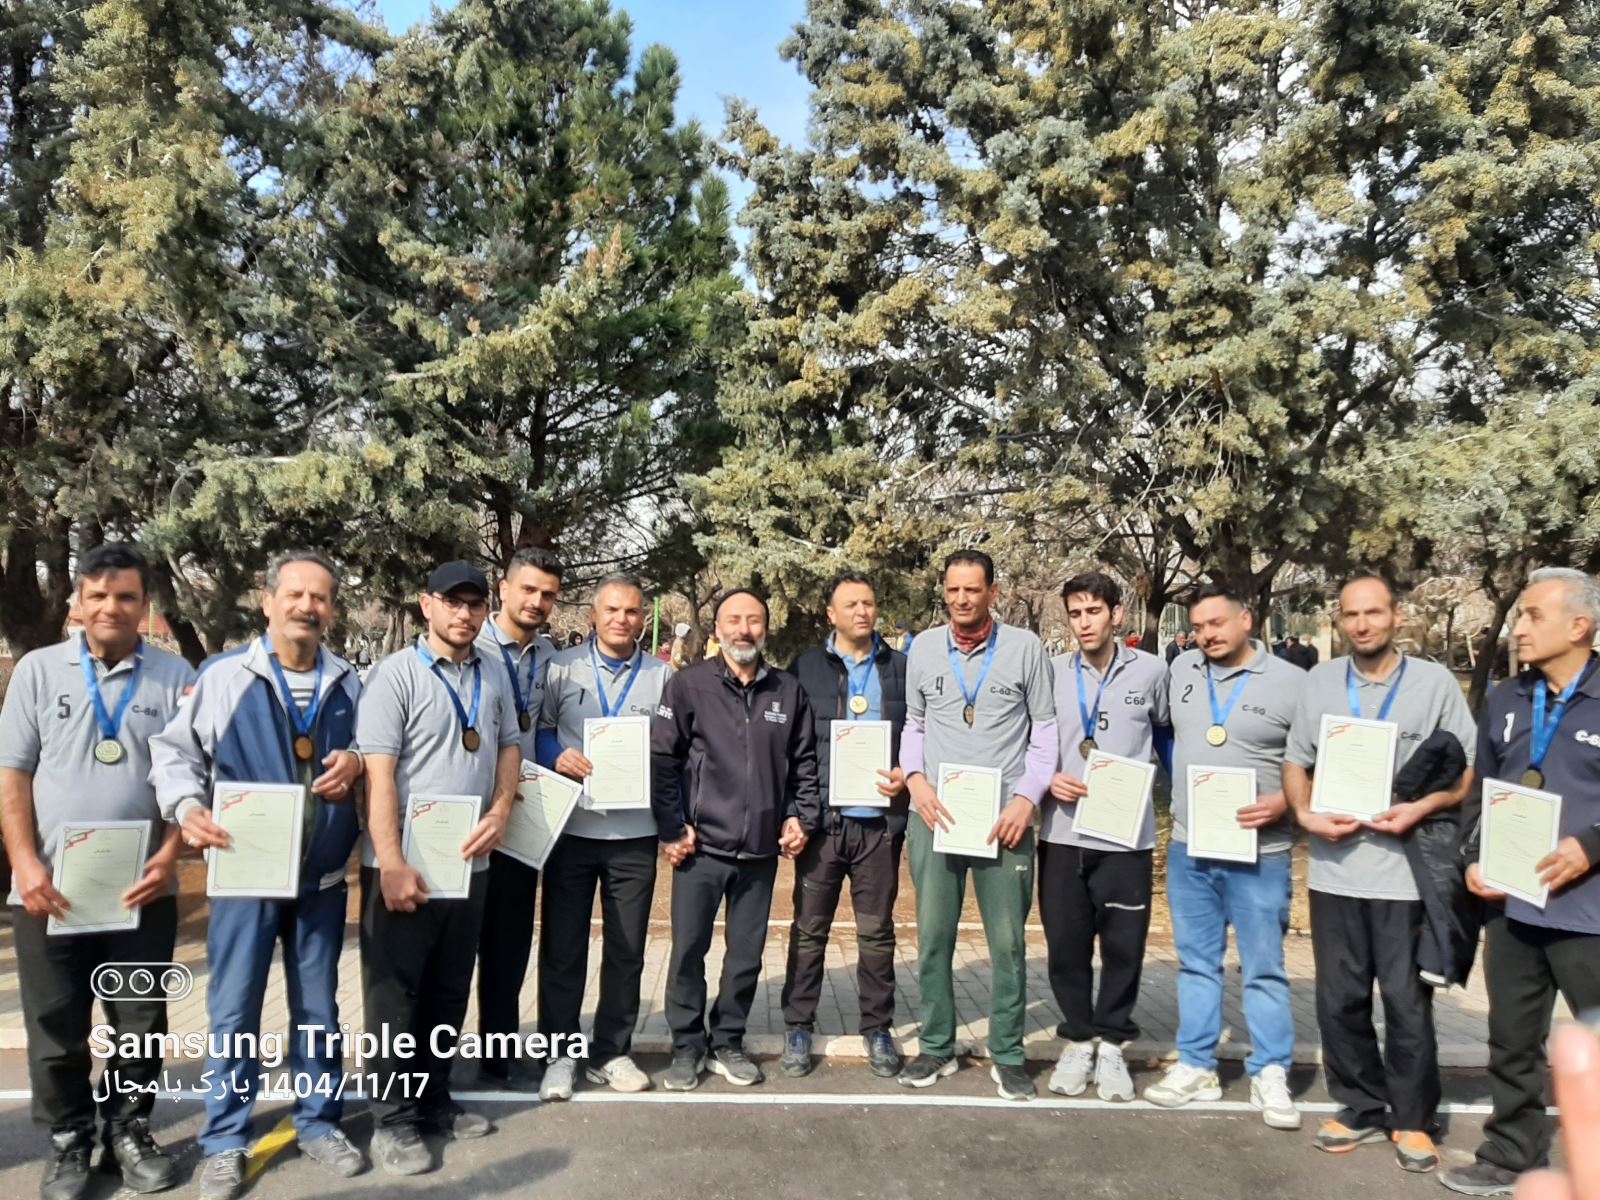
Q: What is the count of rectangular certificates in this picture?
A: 11